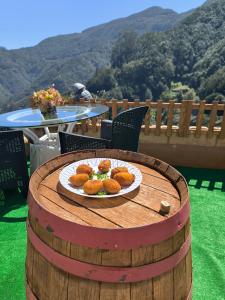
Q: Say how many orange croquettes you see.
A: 7